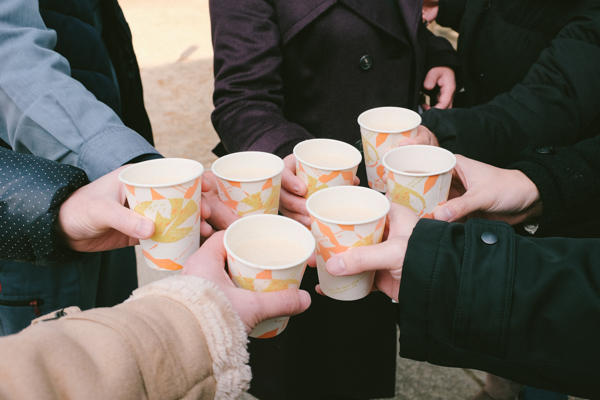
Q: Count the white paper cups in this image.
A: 7